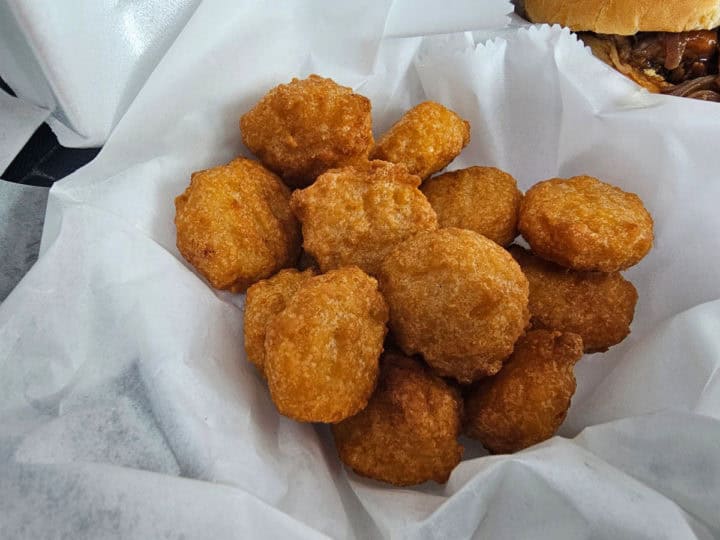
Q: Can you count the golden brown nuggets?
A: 12